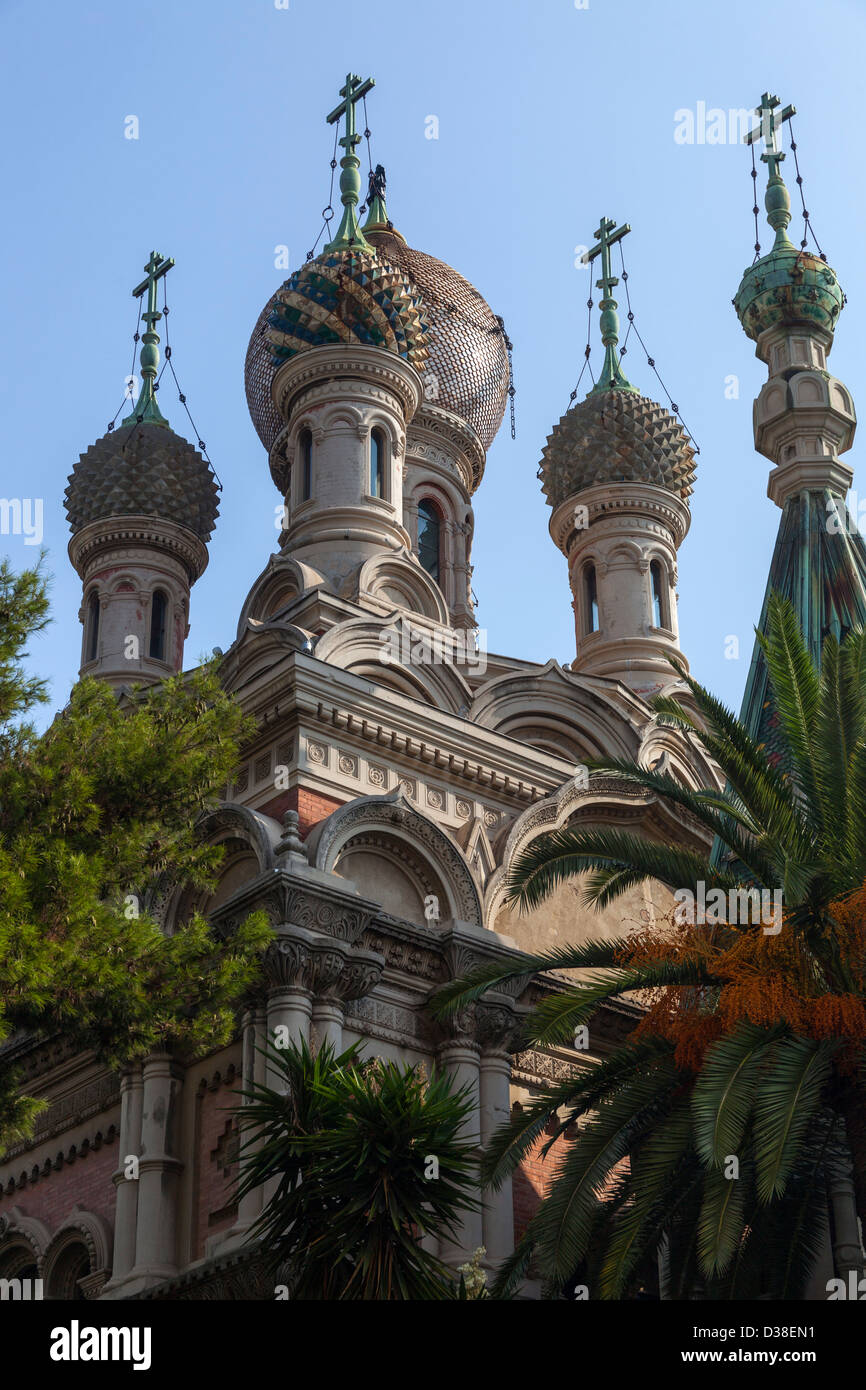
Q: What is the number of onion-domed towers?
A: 5